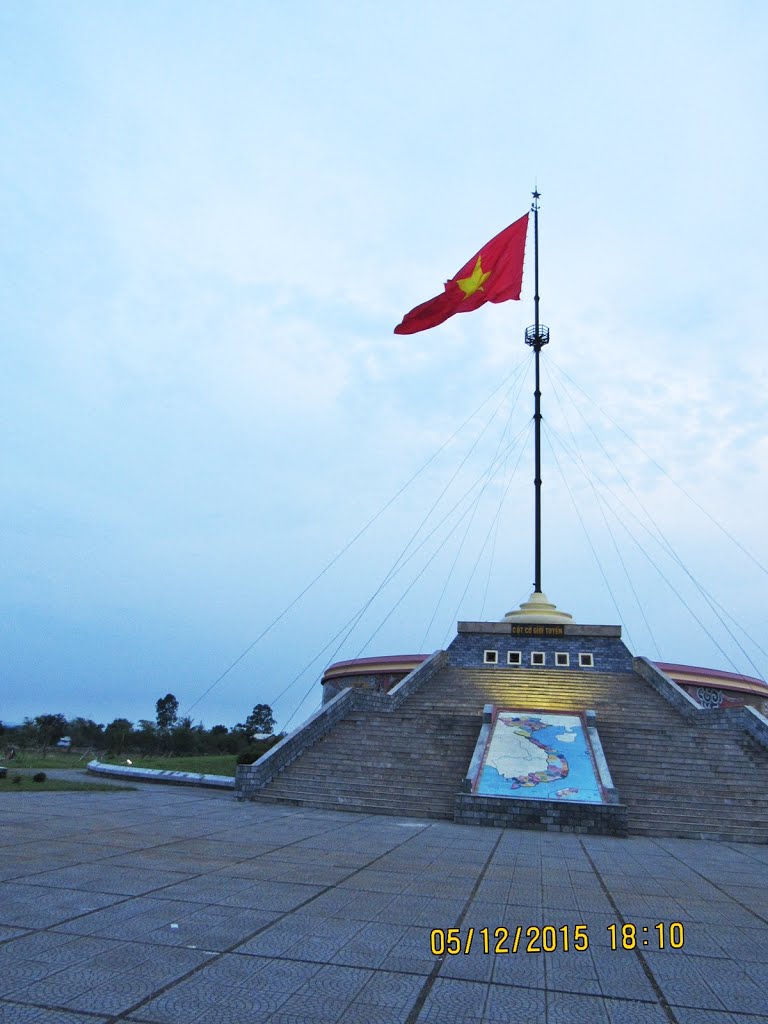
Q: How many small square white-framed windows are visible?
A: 5